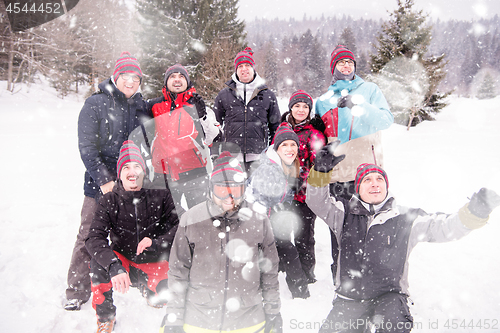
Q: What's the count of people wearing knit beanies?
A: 9